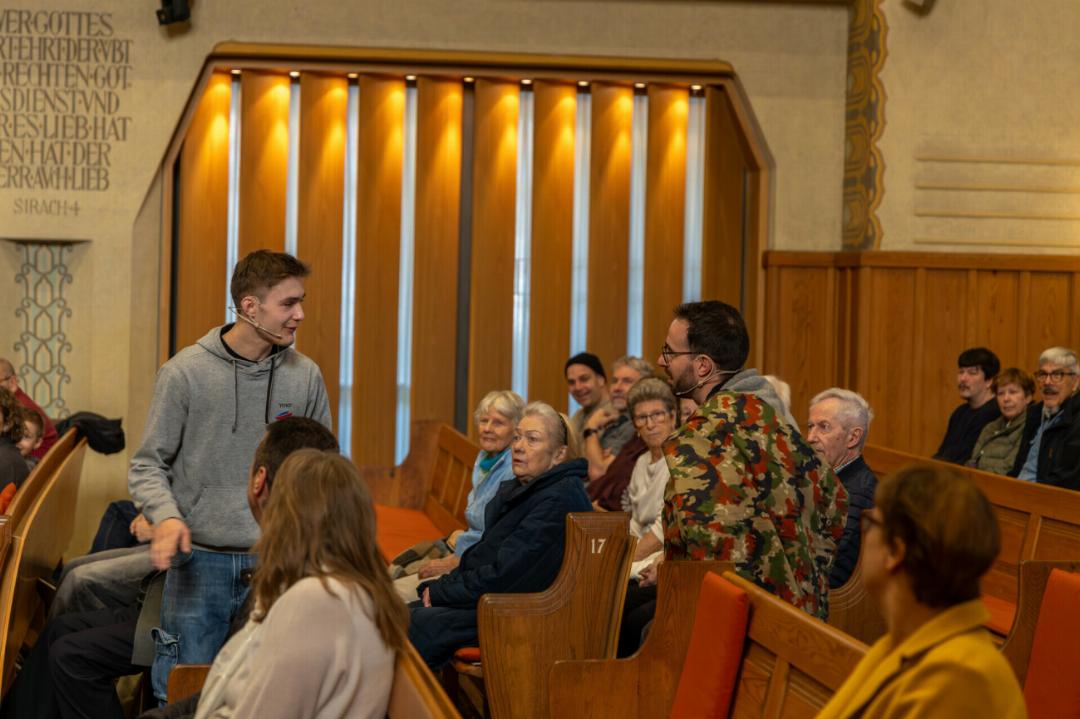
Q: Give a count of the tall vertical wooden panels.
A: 10